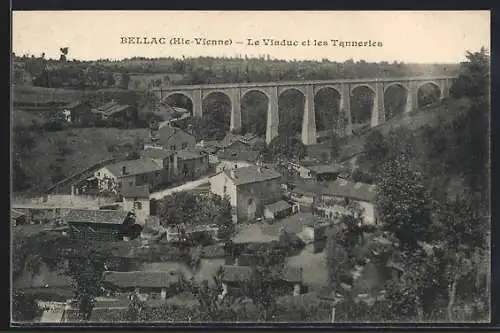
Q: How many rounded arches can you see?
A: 8